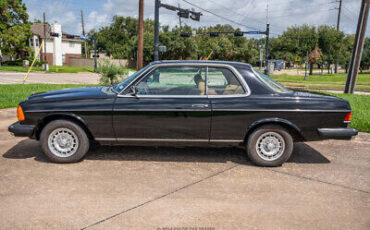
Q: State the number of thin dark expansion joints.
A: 2